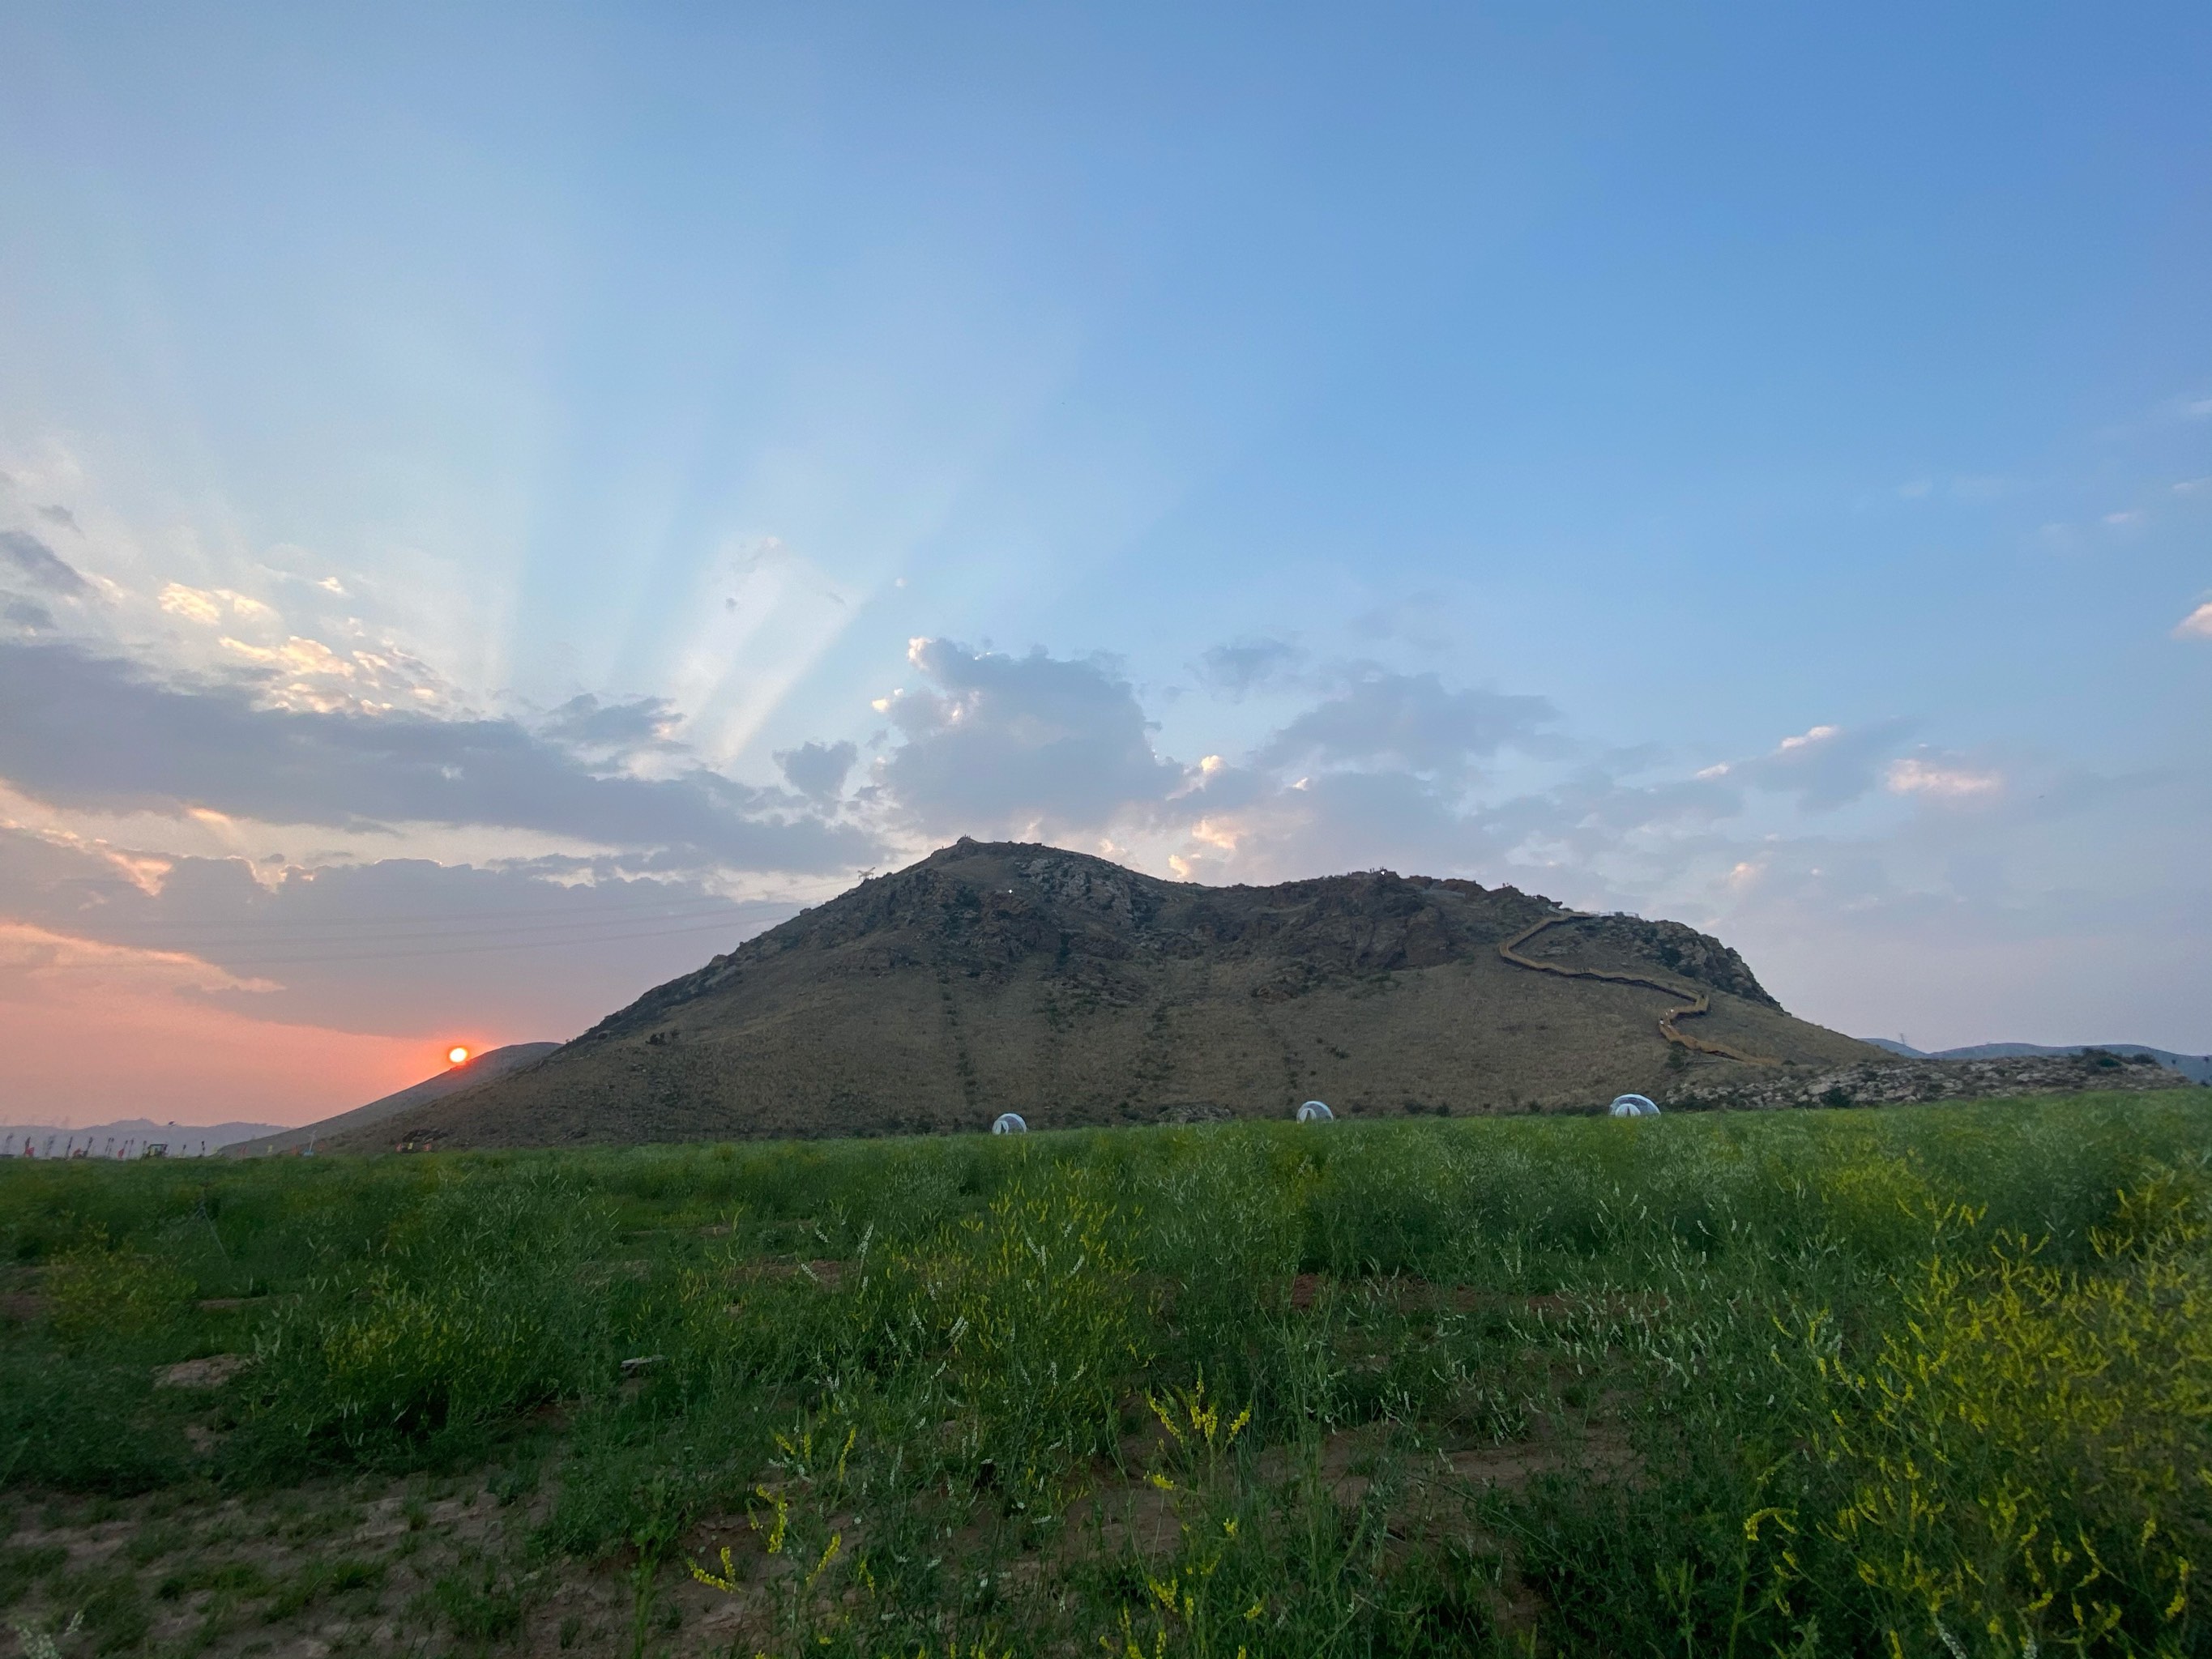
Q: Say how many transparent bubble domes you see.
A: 3